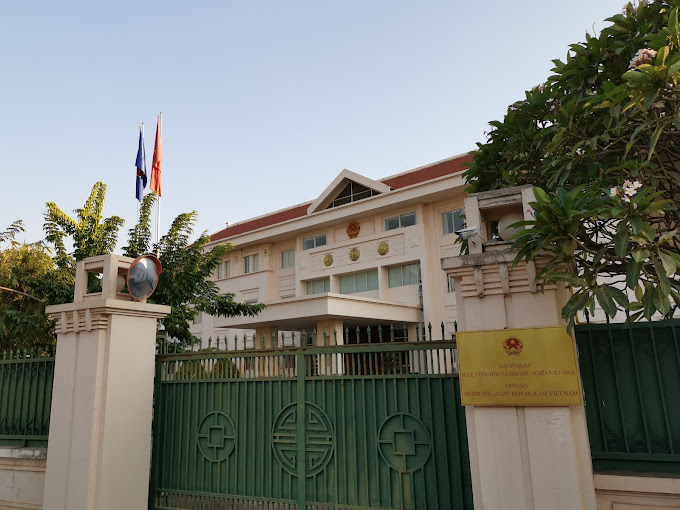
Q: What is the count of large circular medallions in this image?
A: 3